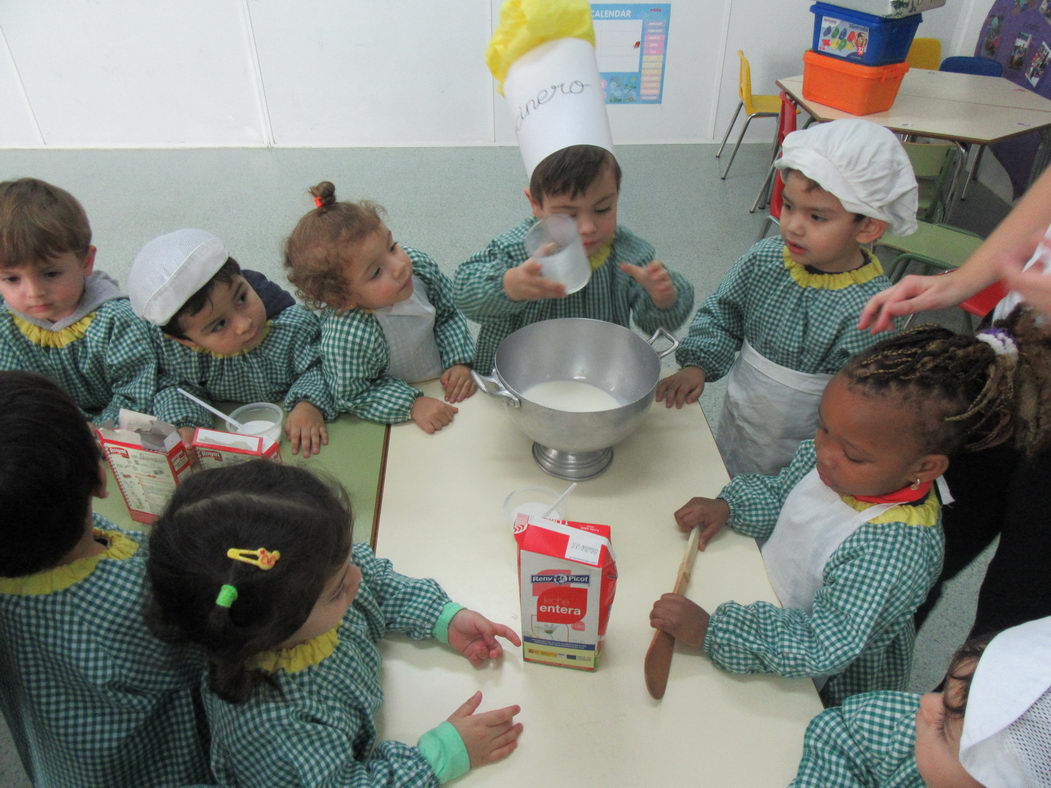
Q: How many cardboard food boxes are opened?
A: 2